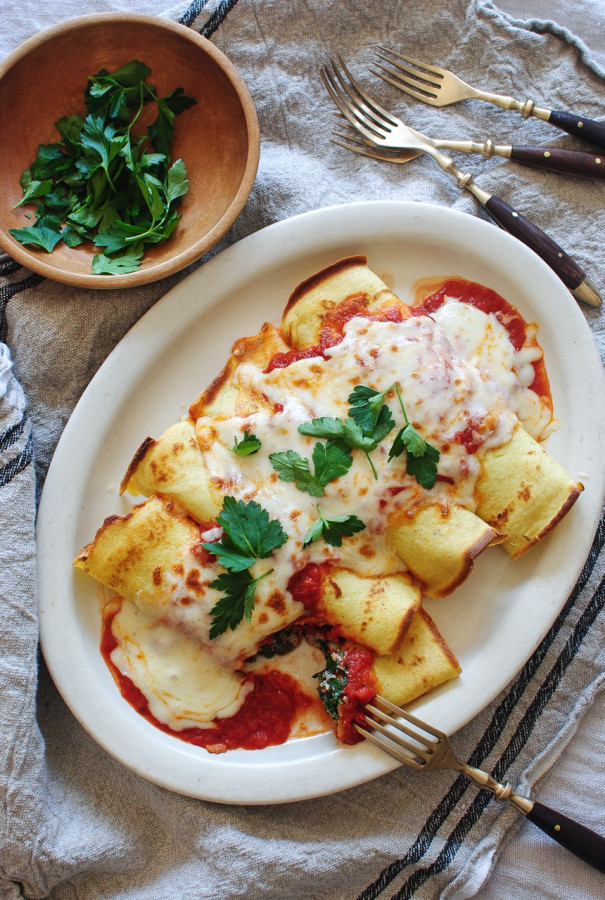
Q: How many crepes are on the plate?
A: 4